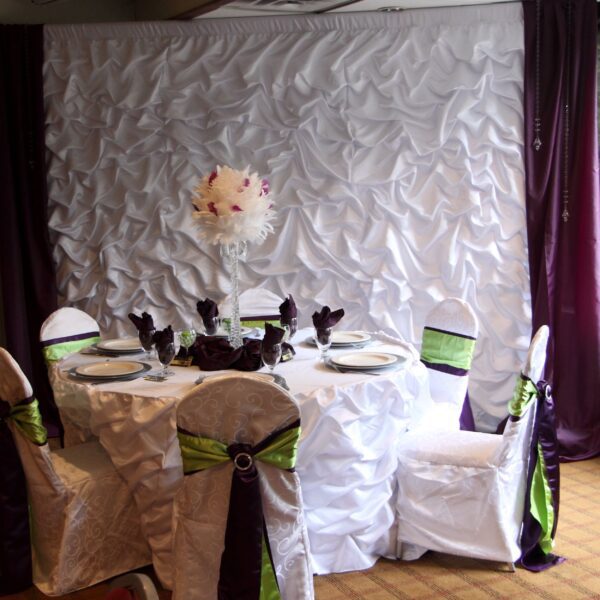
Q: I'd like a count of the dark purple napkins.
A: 6